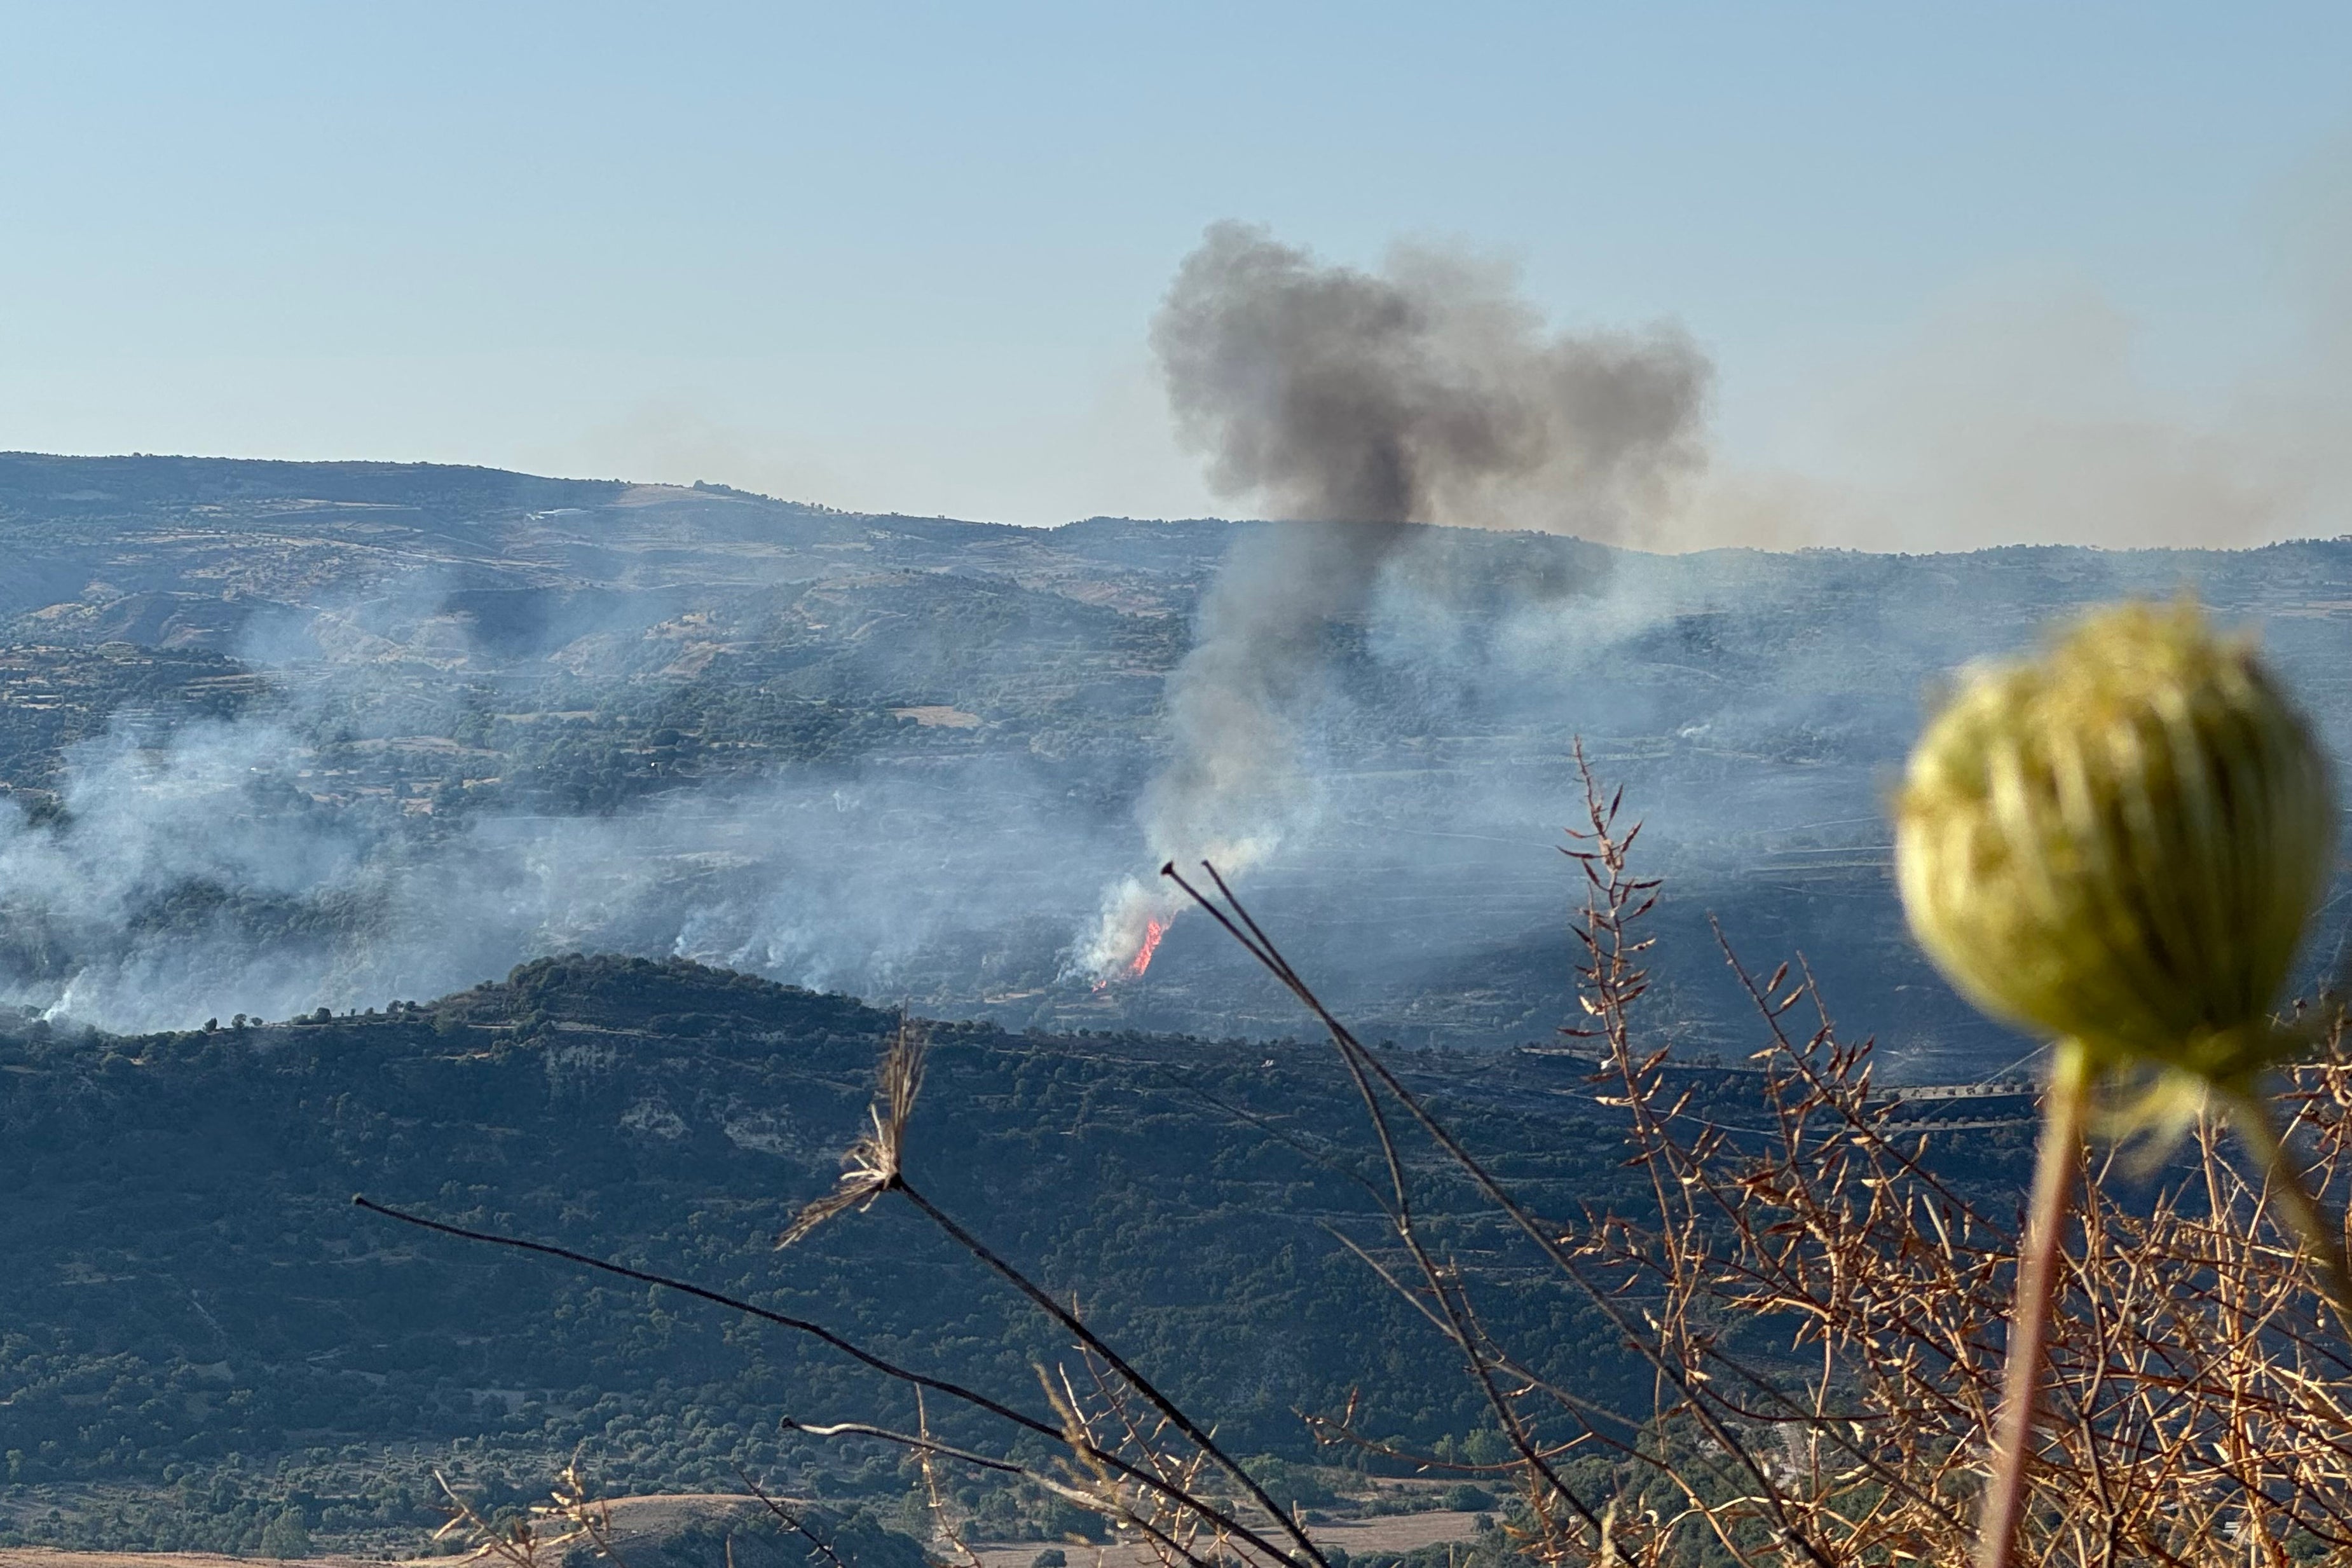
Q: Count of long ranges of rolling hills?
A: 2